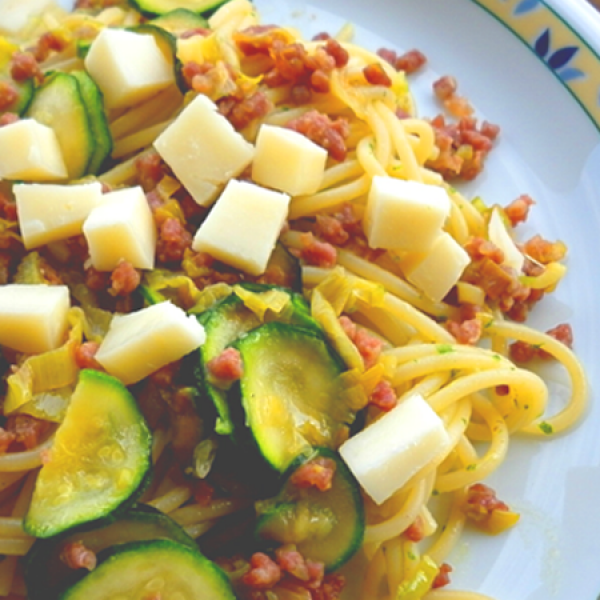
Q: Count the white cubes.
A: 12